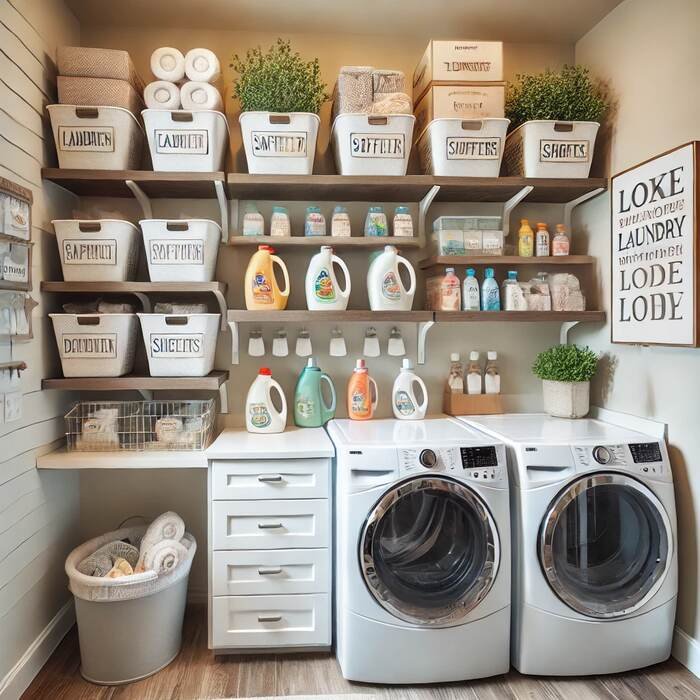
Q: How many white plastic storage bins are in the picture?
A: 10